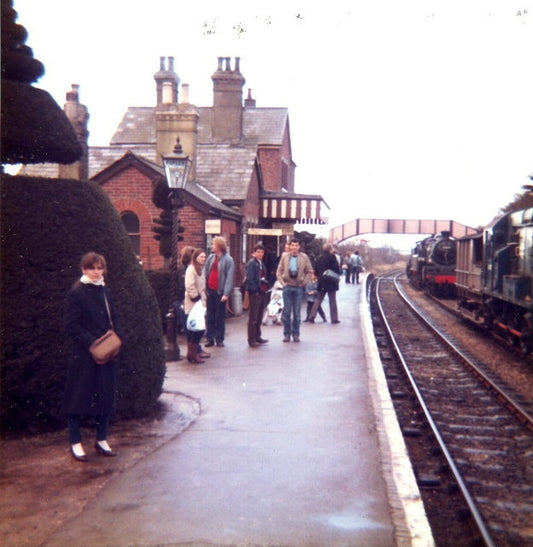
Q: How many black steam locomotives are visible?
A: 1